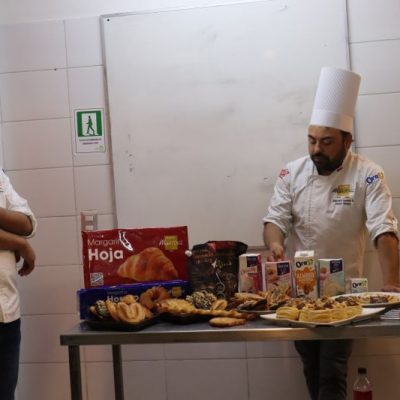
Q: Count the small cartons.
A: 5